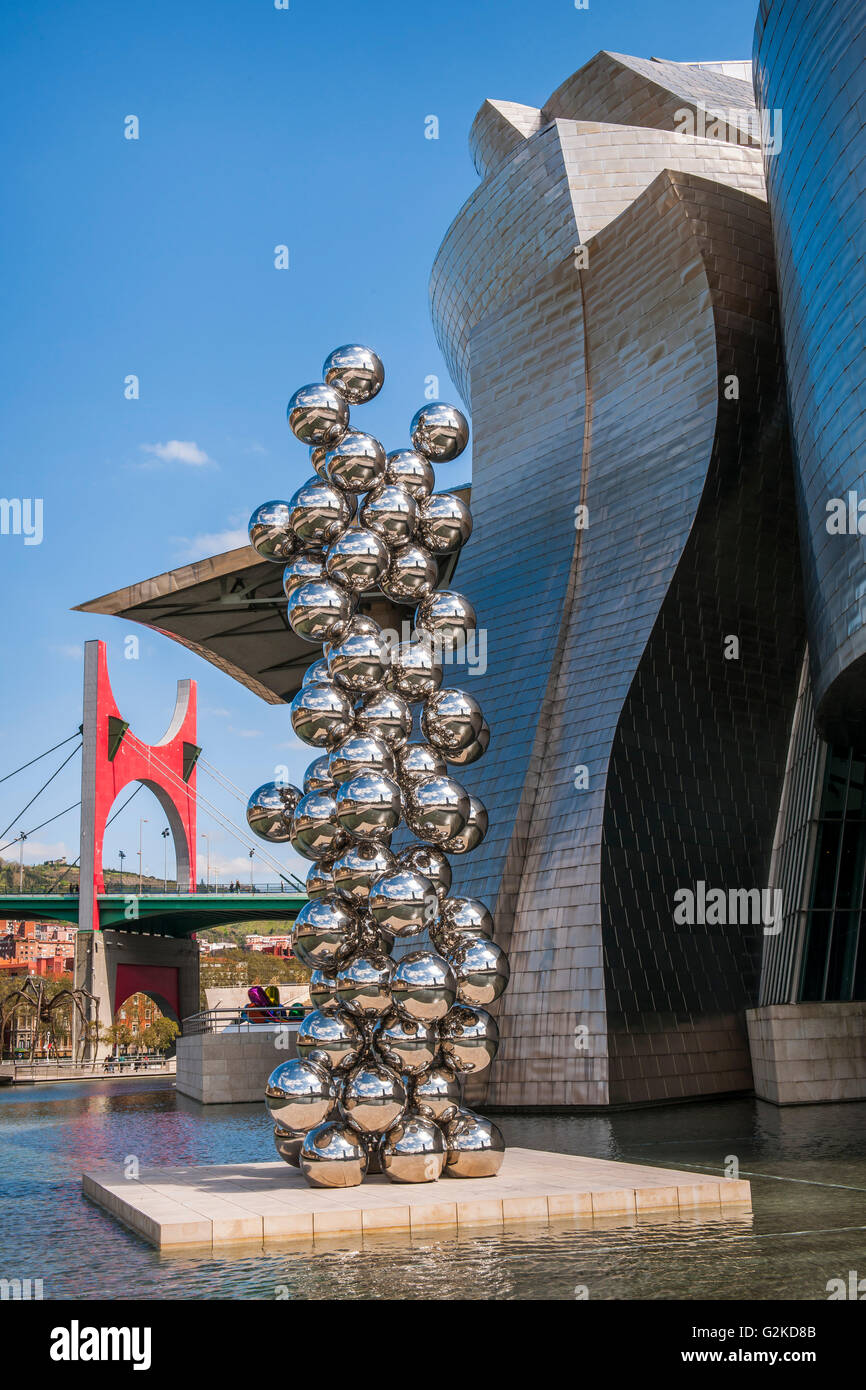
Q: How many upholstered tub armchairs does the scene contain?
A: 0